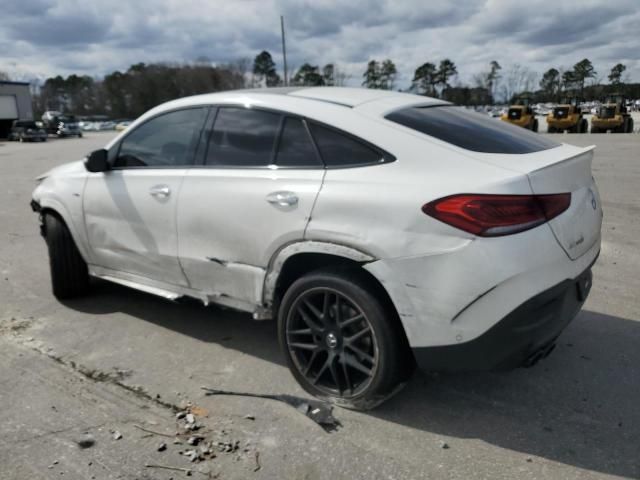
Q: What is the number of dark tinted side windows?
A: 4